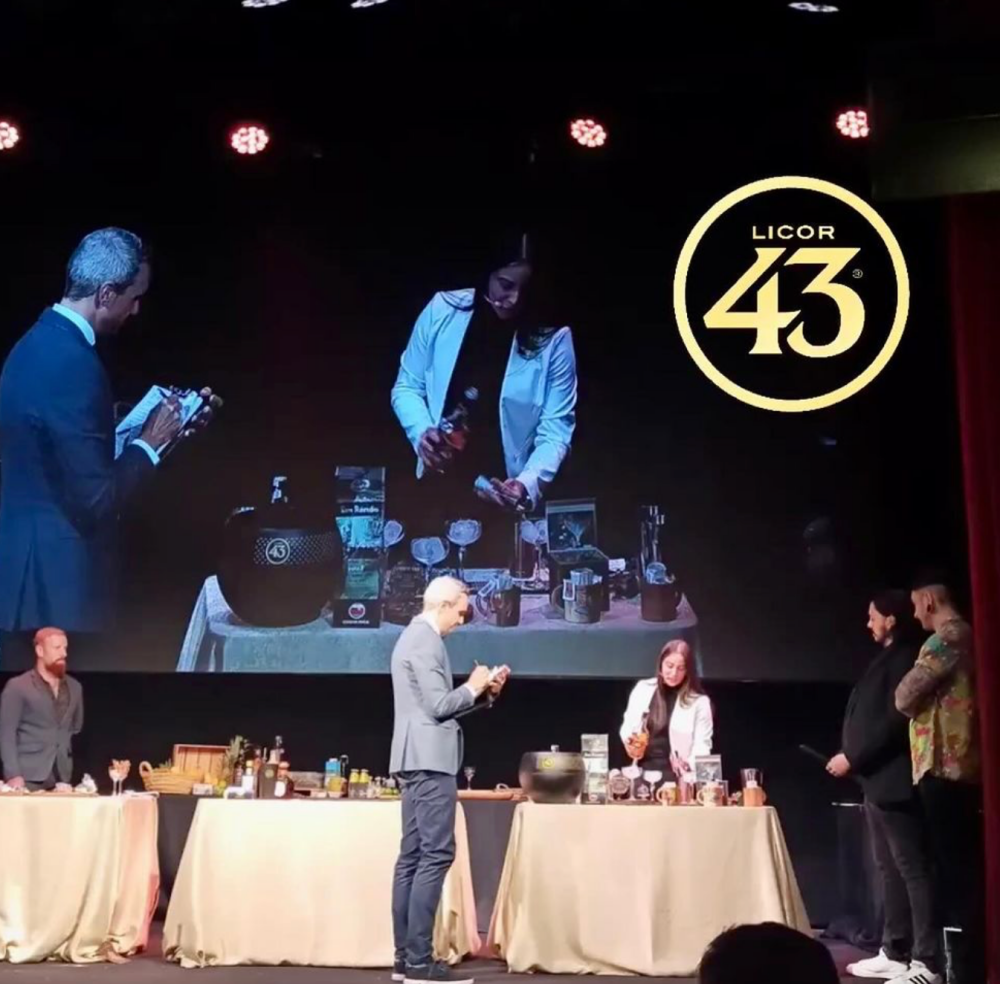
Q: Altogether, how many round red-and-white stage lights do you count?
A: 4